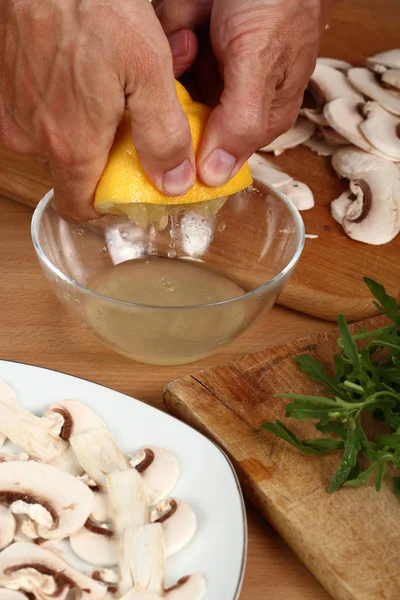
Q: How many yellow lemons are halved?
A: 1